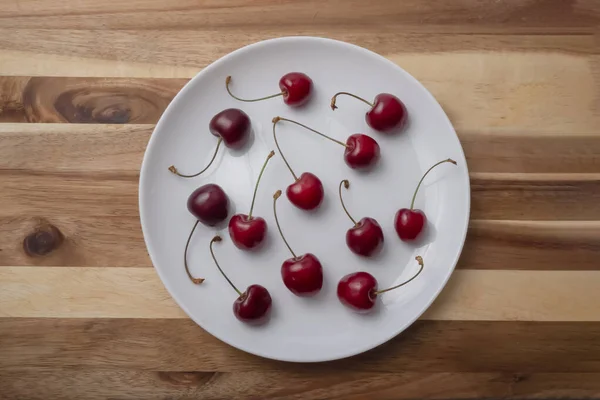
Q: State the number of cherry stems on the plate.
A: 12